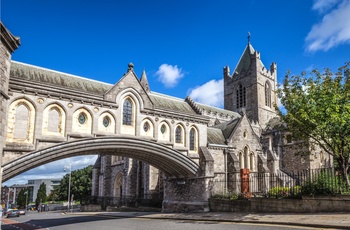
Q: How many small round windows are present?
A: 4